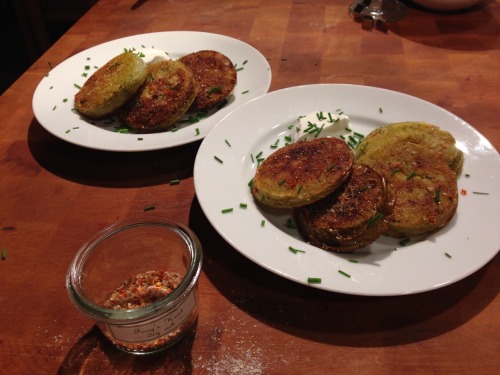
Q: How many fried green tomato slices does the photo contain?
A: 7